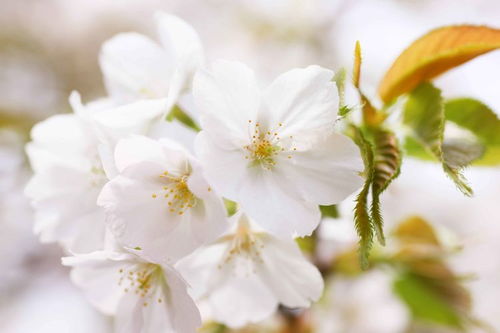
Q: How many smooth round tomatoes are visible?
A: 0